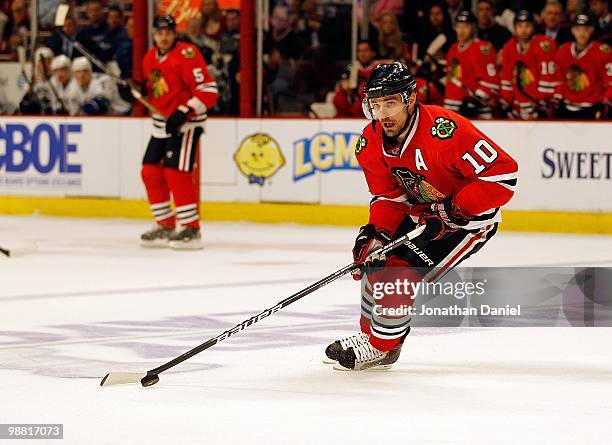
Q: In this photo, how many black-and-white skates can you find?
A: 4